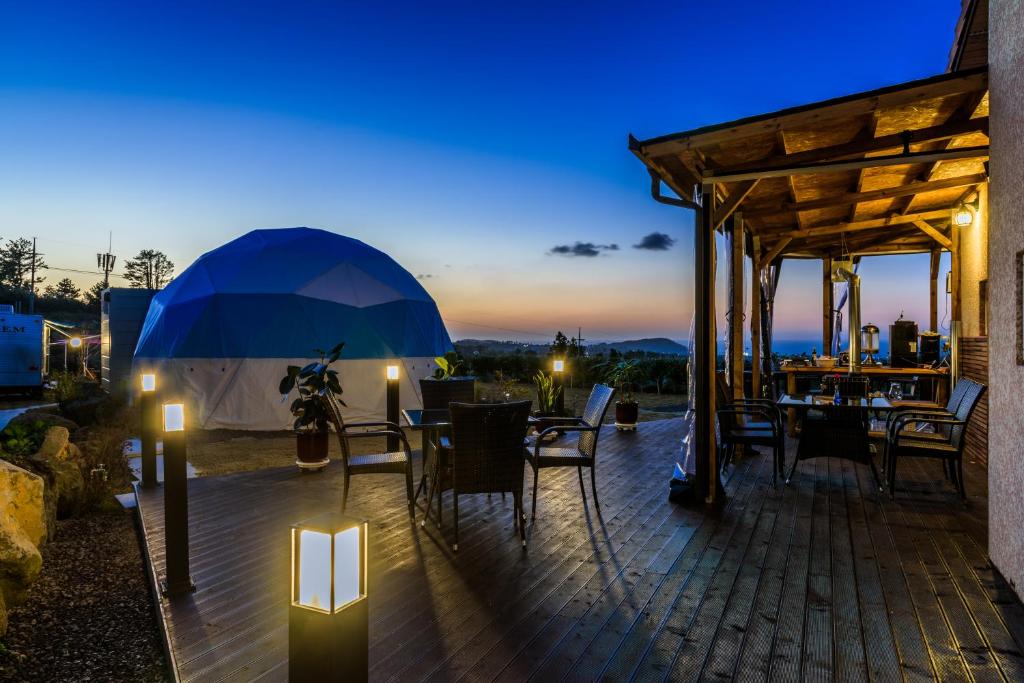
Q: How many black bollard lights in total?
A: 5